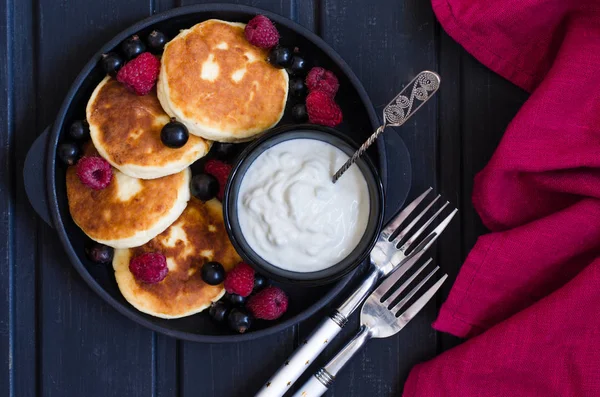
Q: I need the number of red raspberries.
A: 9